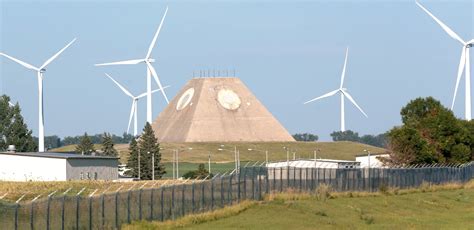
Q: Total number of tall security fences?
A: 1